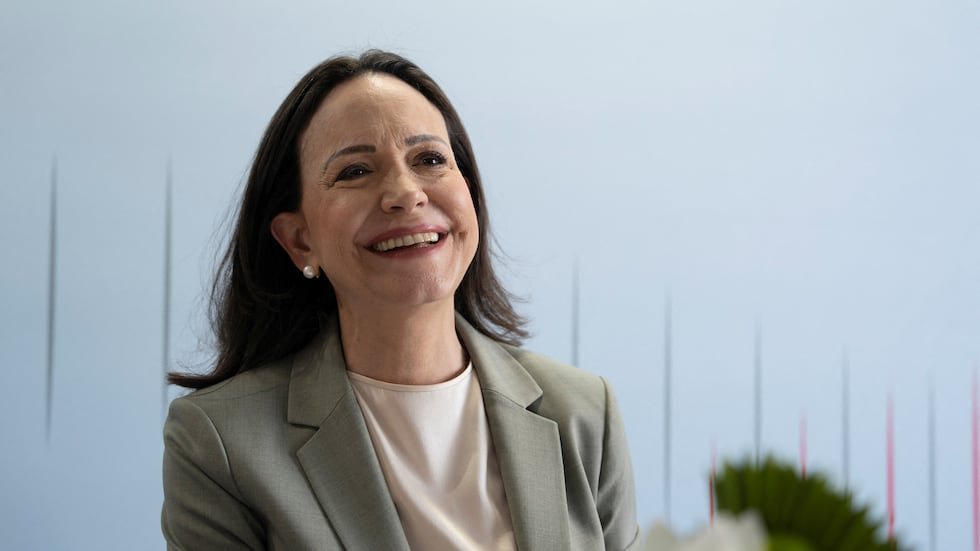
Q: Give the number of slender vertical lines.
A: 11